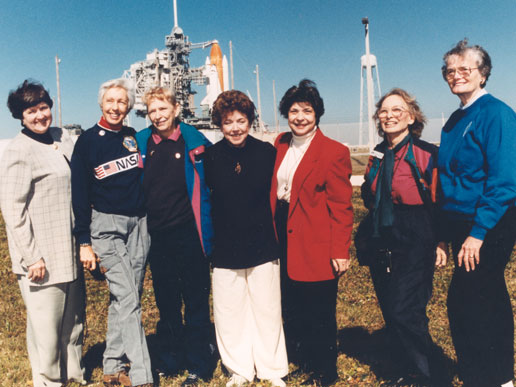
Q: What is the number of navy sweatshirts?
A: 1